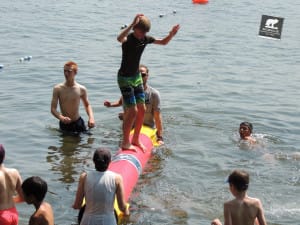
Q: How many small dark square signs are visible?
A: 1